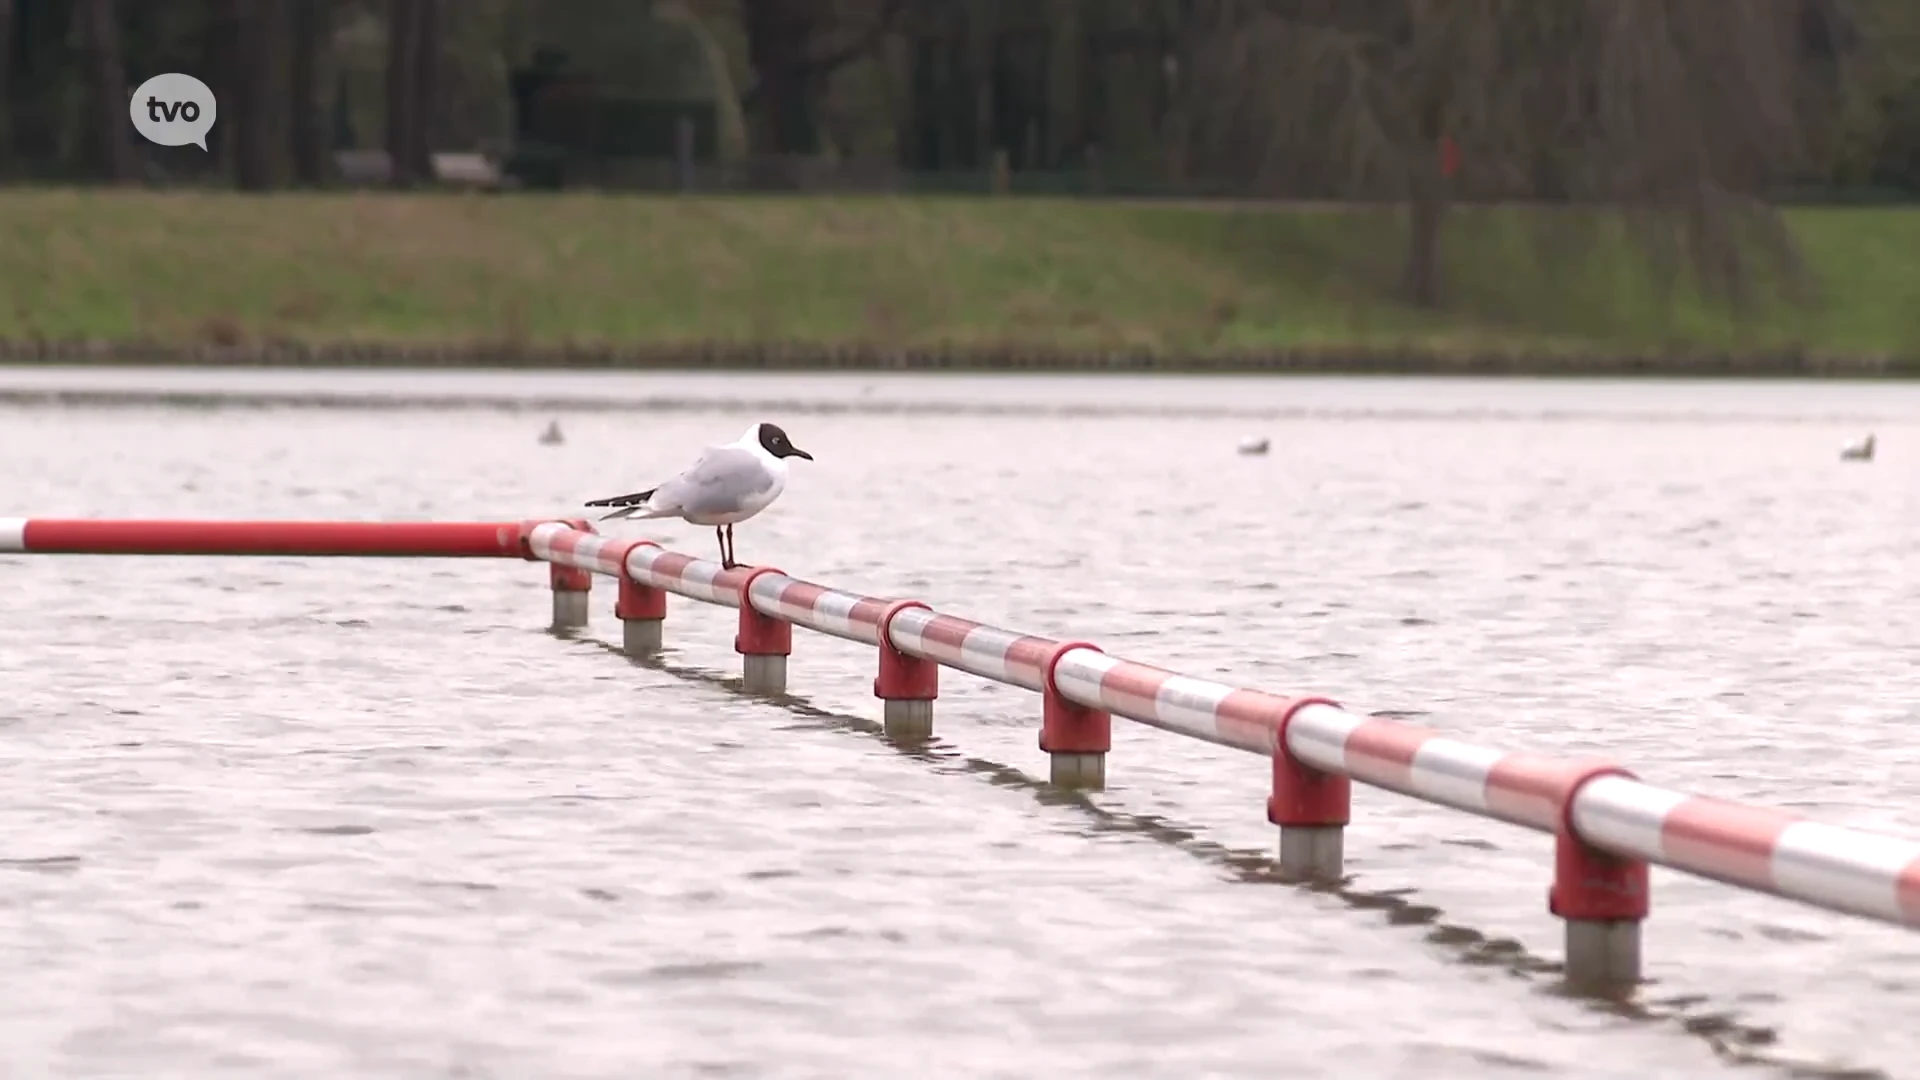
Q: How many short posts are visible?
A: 7